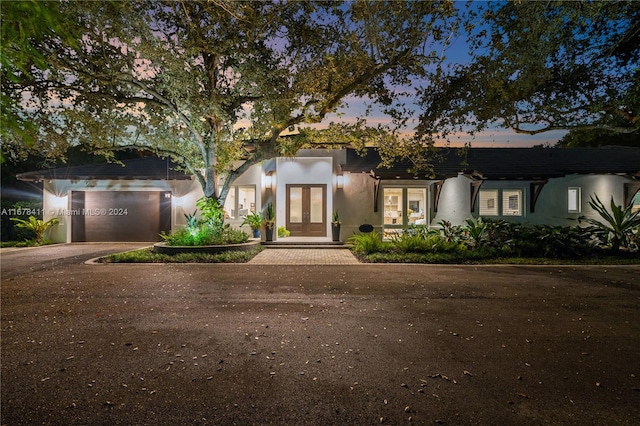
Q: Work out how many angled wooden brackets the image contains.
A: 5